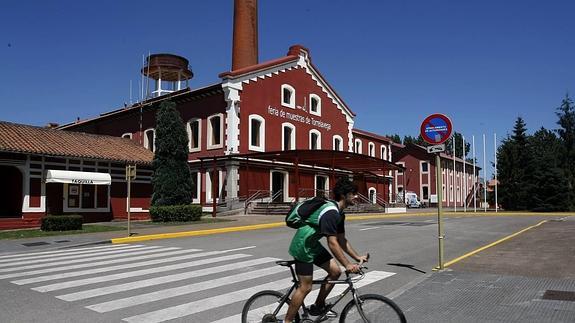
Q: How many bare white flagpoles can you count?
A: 5